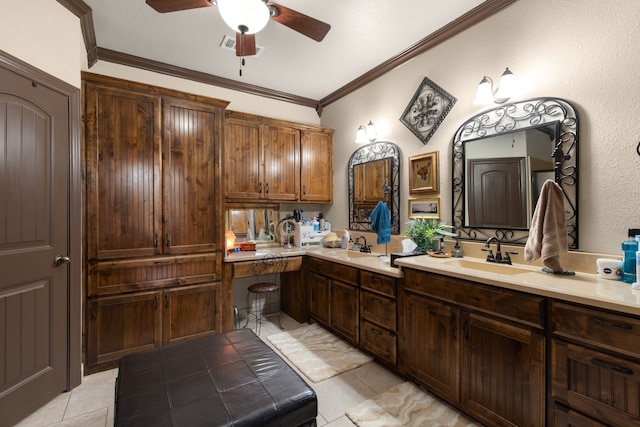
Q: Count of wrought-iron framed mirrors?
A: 2